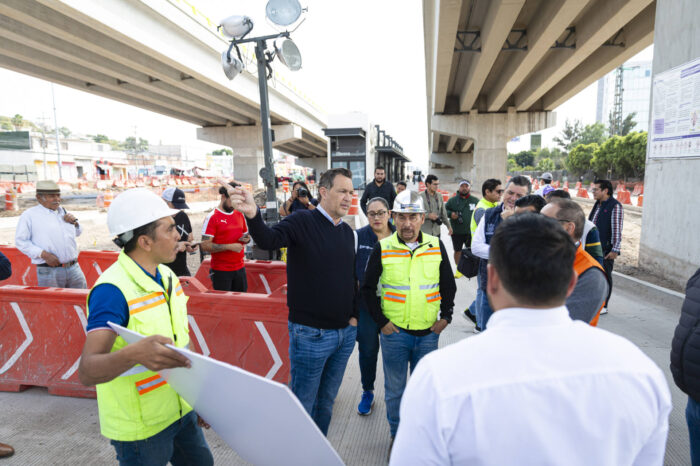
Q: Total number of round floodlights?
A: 4